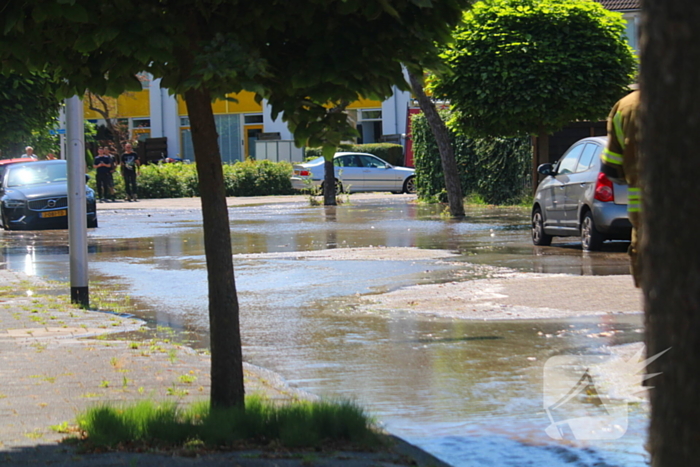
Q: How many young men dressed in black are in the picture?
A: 3